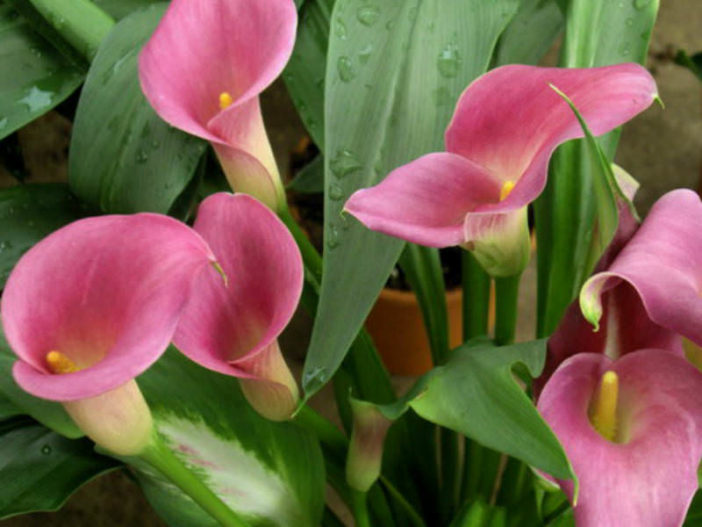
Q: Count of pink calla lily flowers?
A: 6